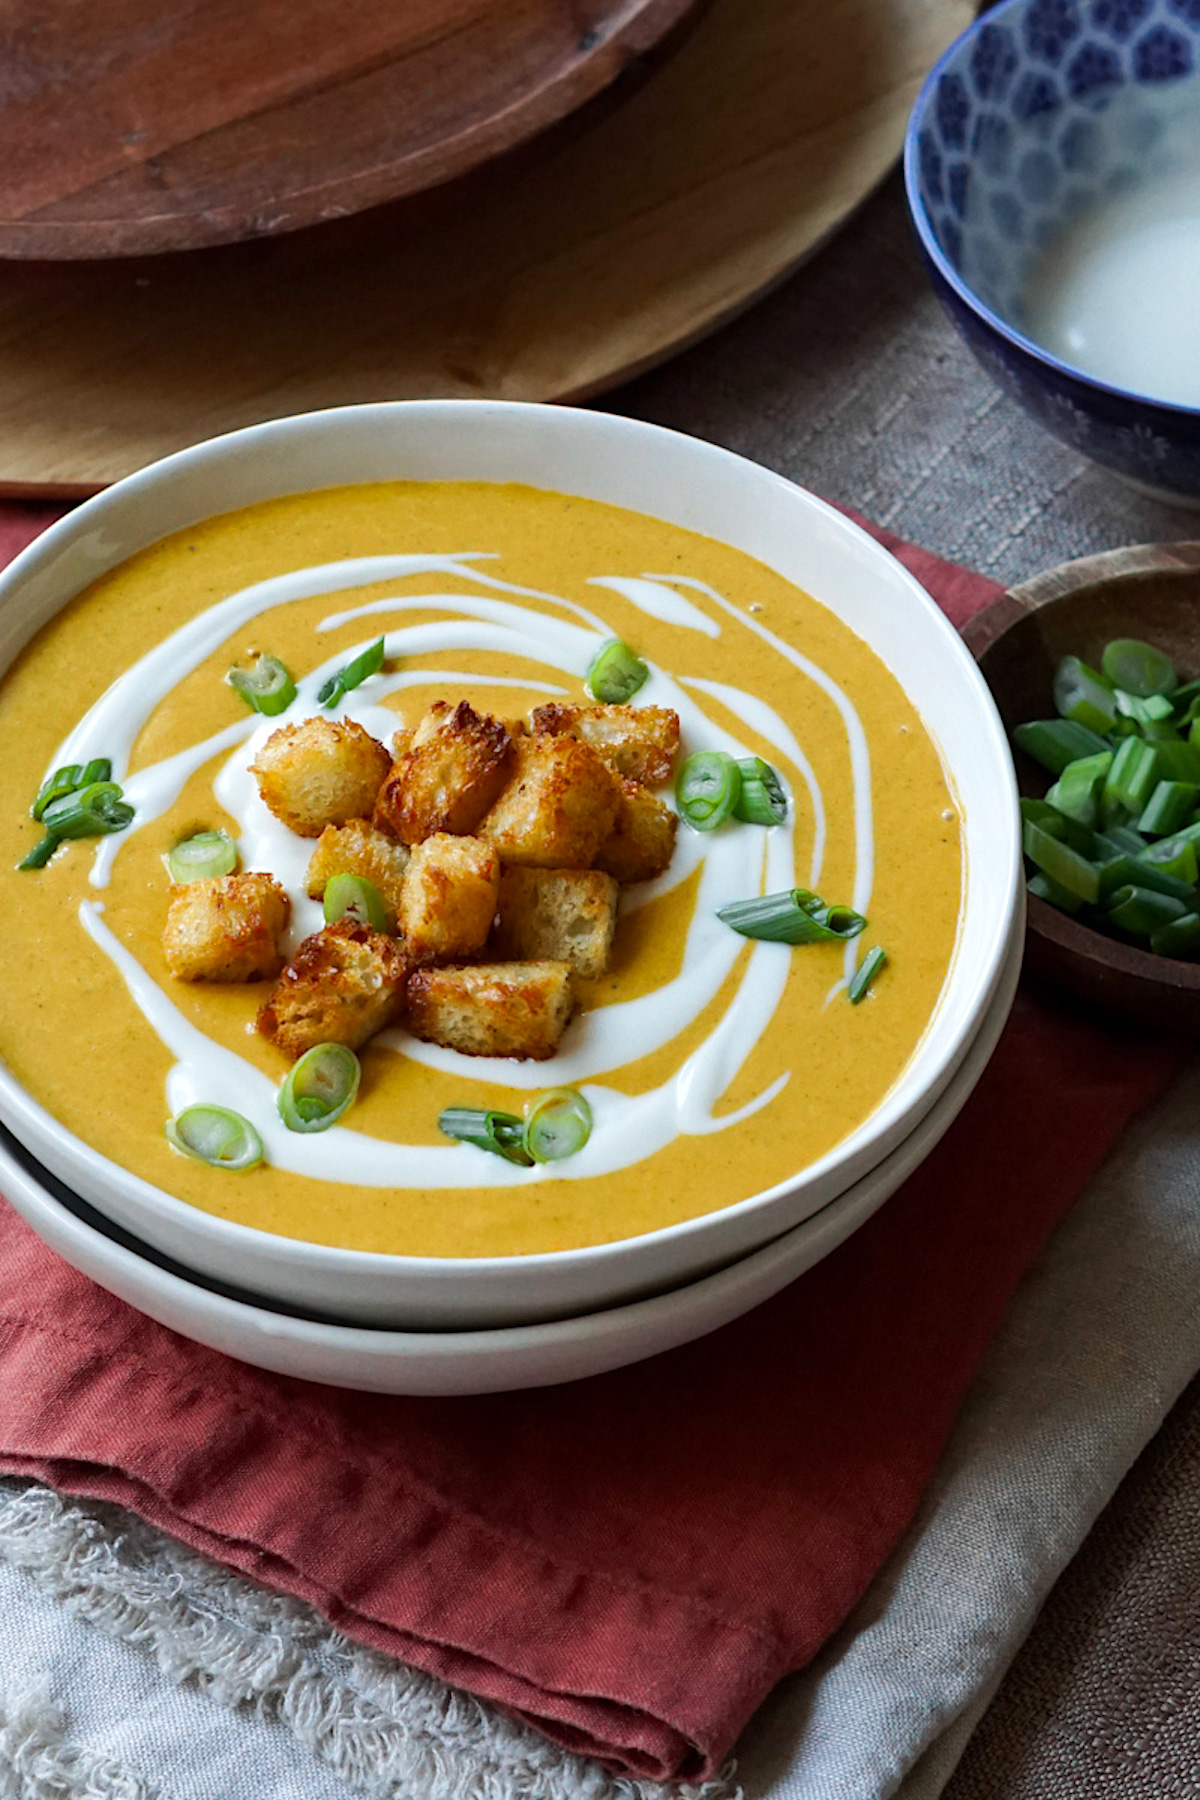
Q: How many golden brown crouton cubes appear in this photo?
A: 11